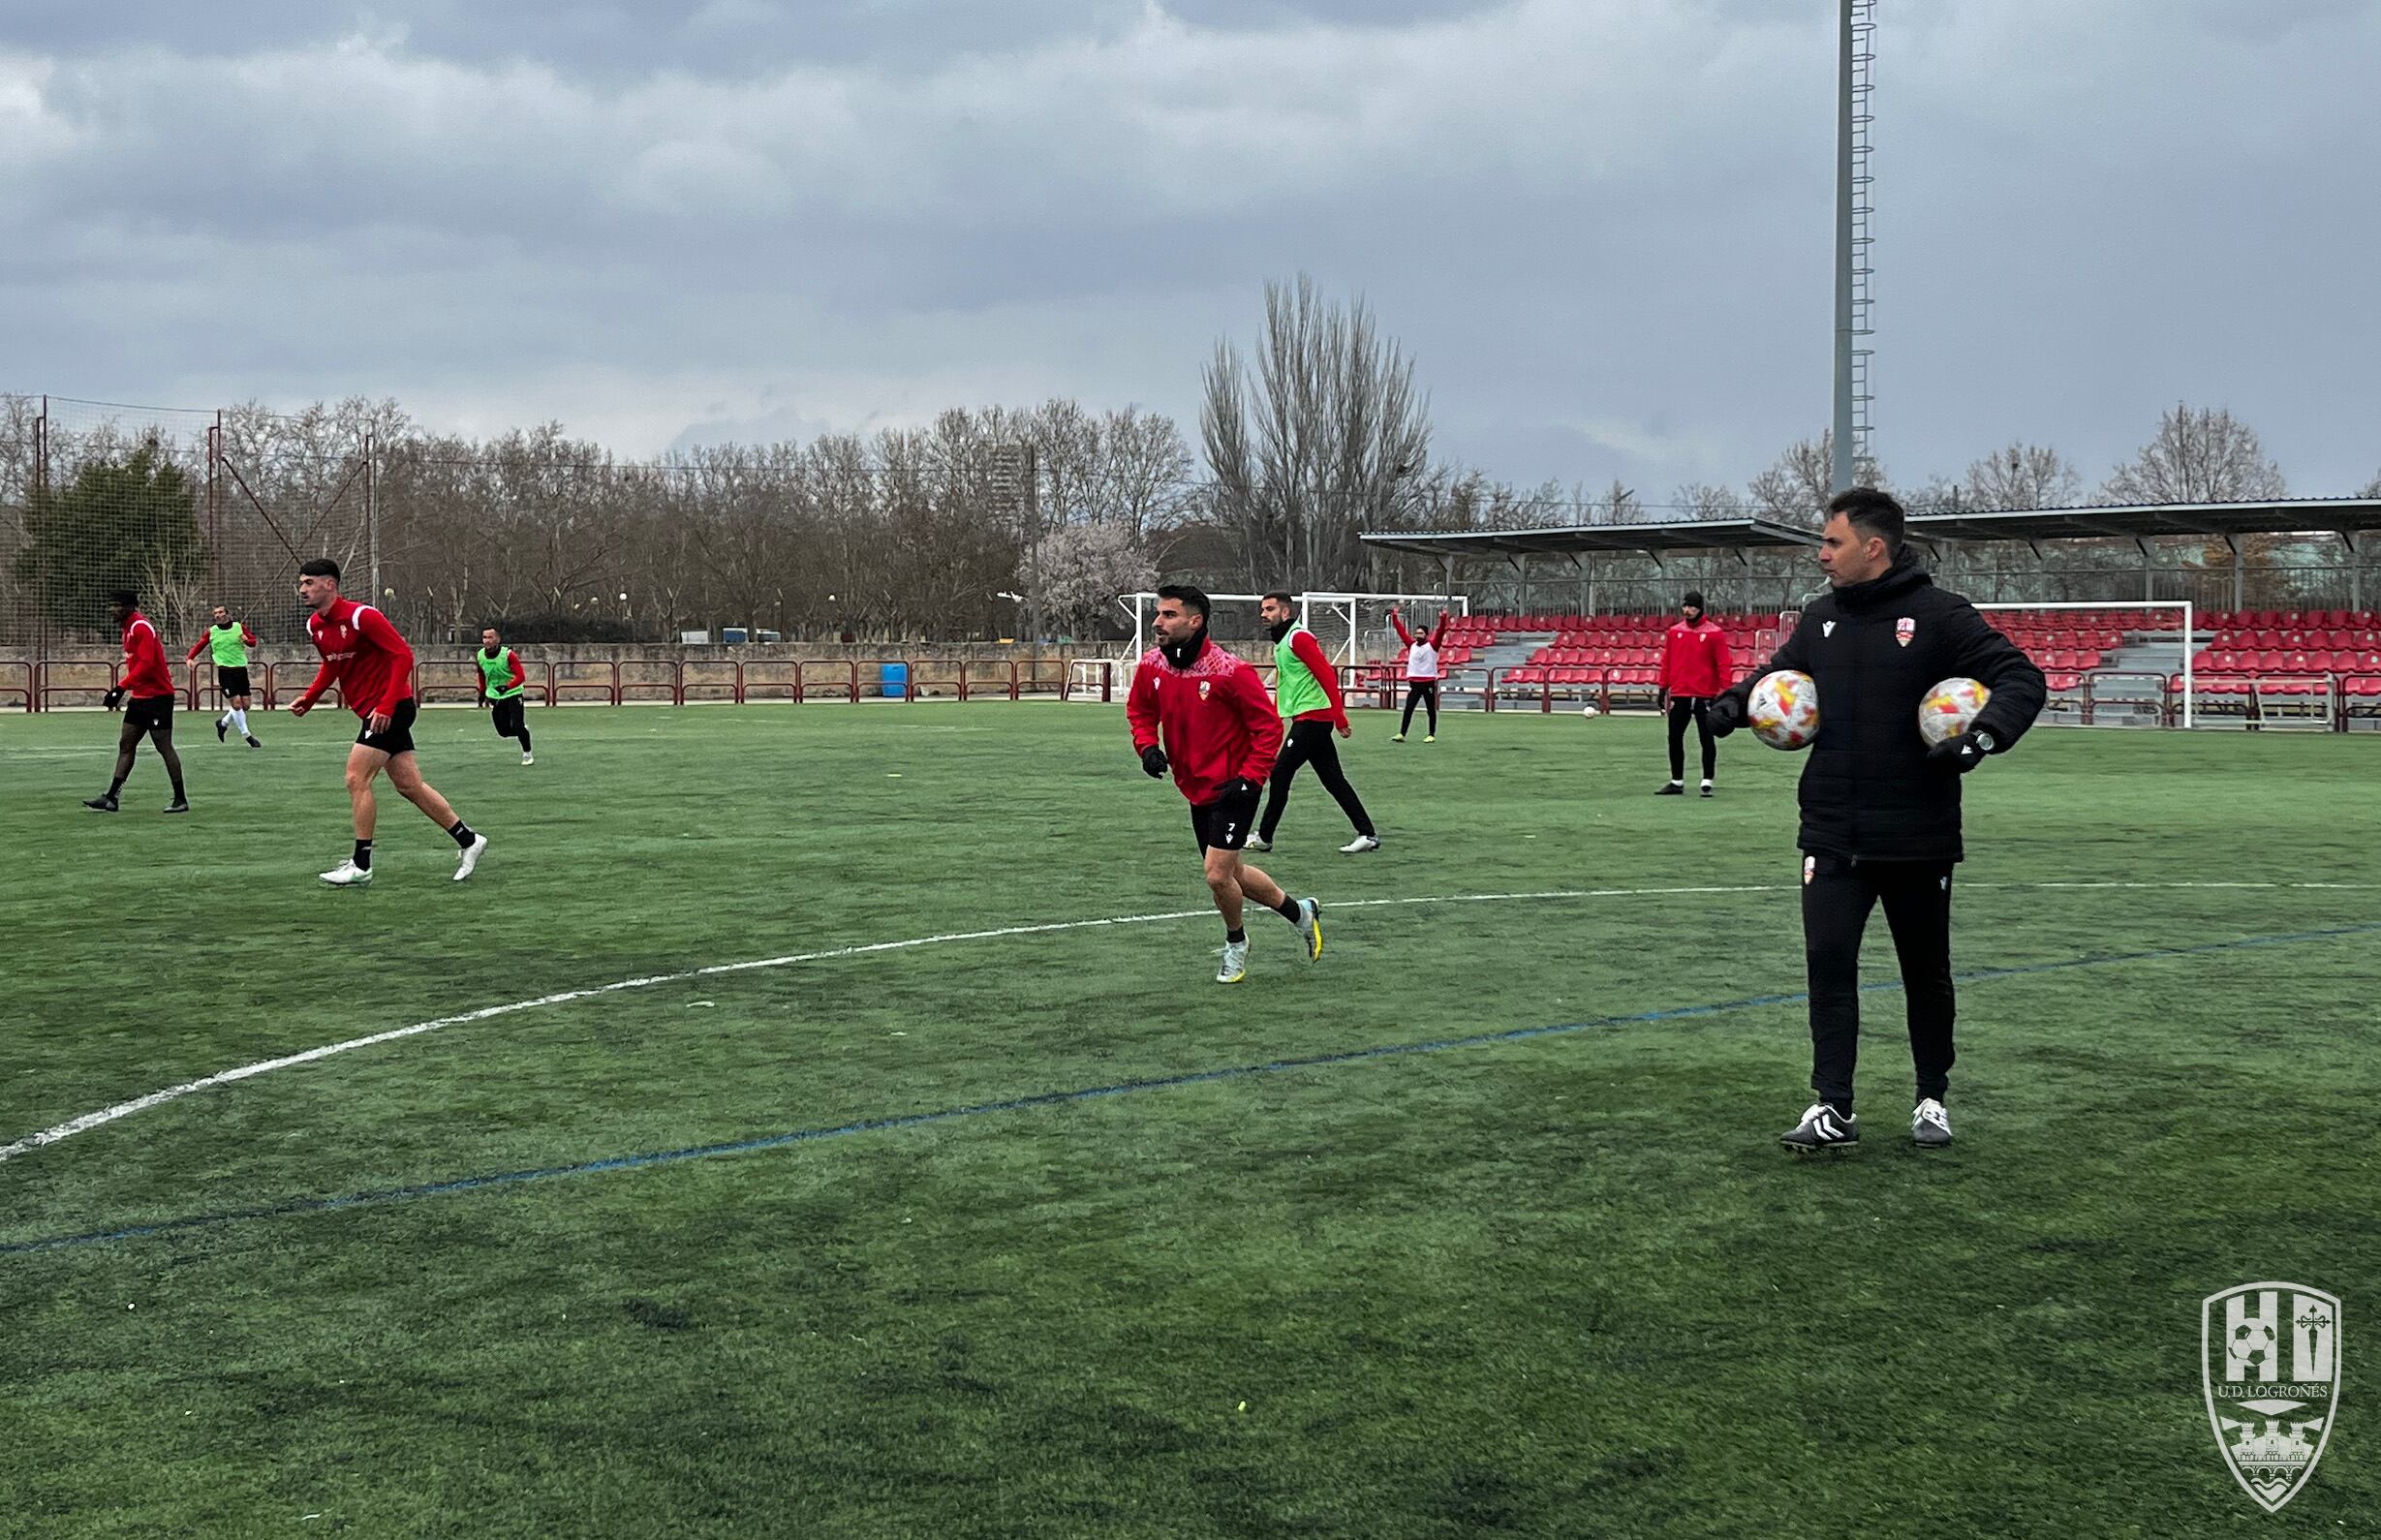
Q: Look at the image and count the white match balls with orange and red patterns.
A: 2